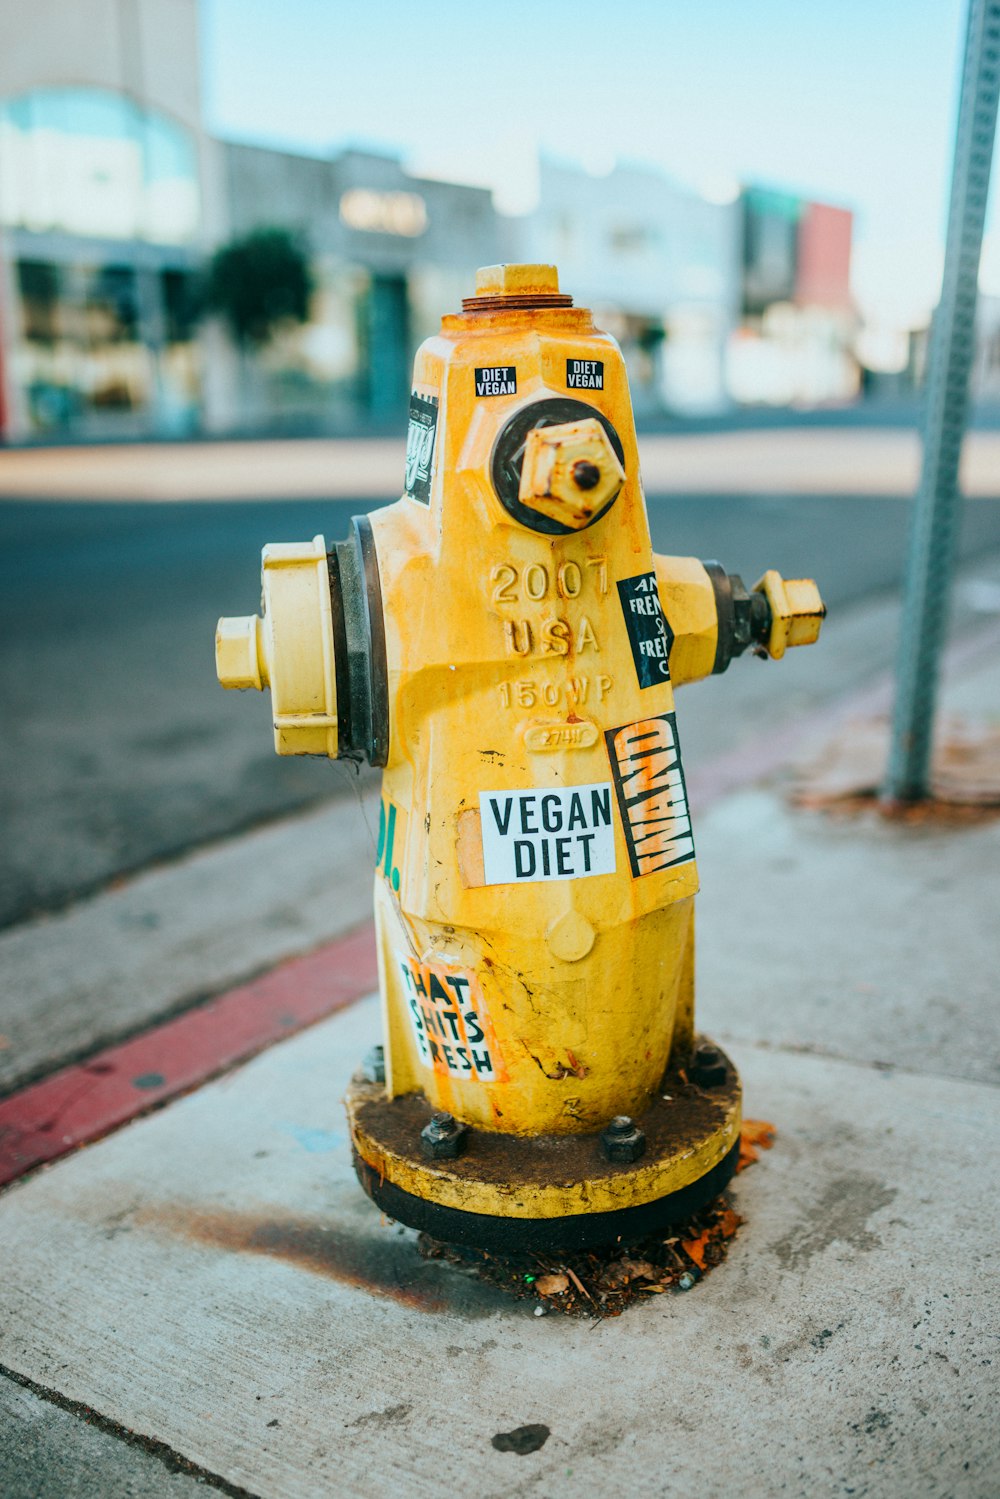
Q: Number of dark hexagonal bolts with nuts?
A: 4